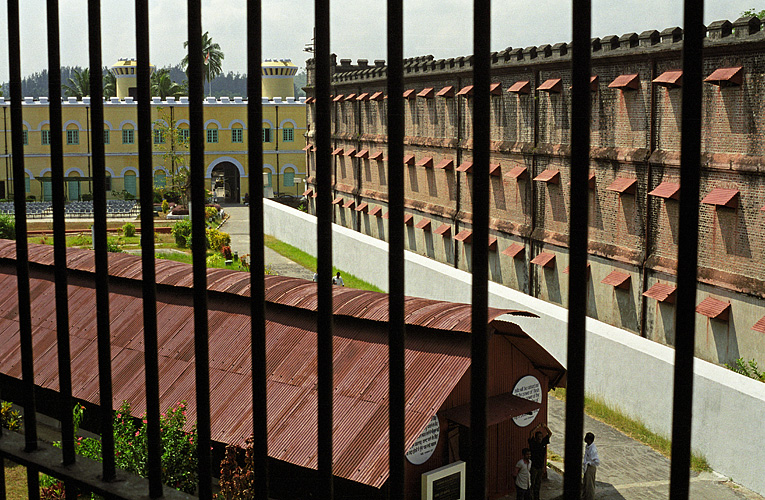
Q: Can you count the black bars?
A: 11